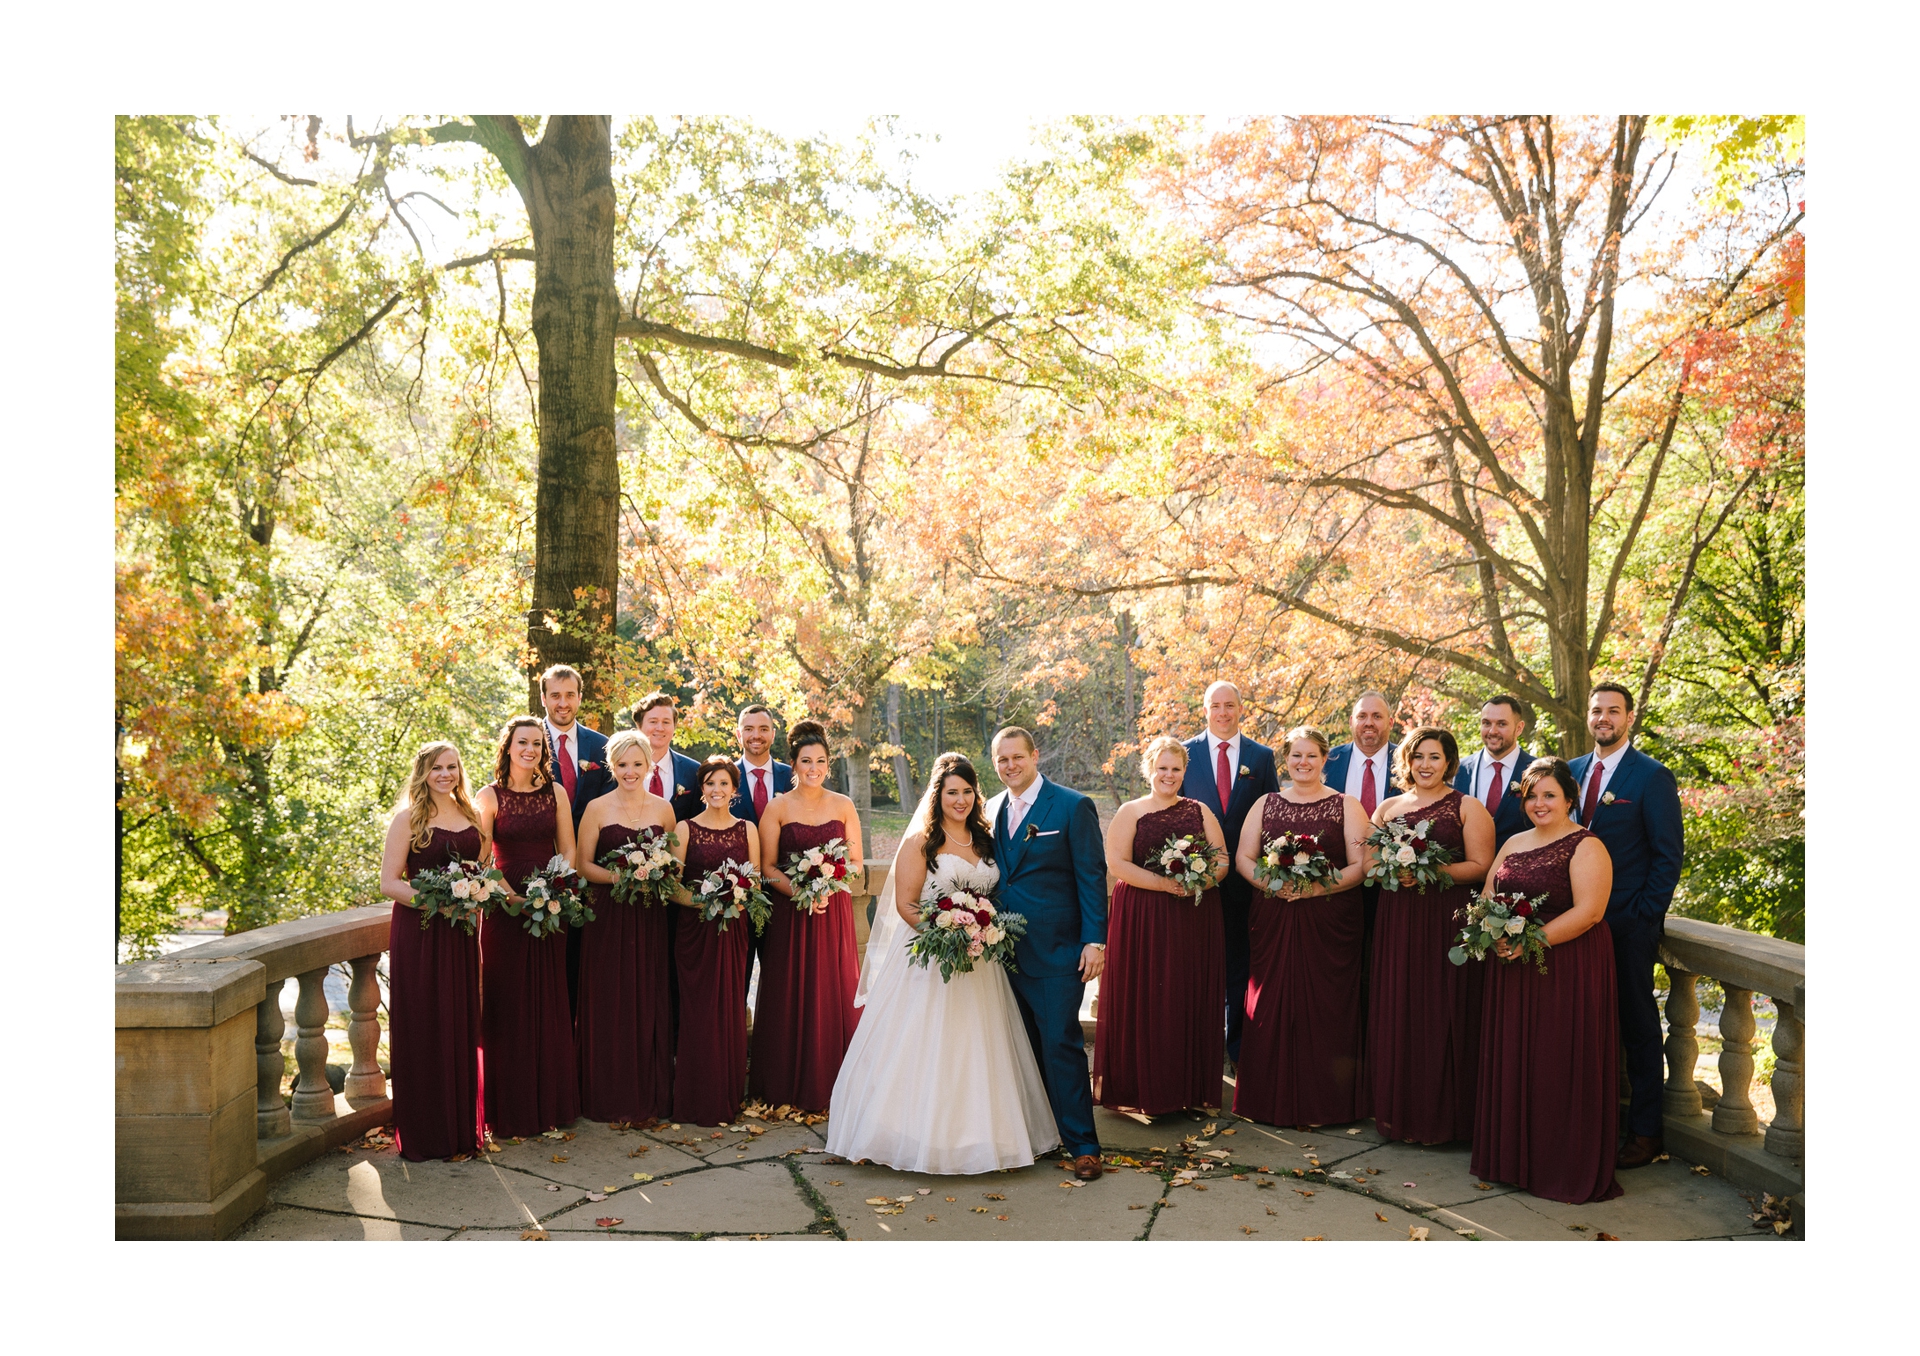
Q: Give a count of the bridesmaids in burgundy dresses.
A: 9